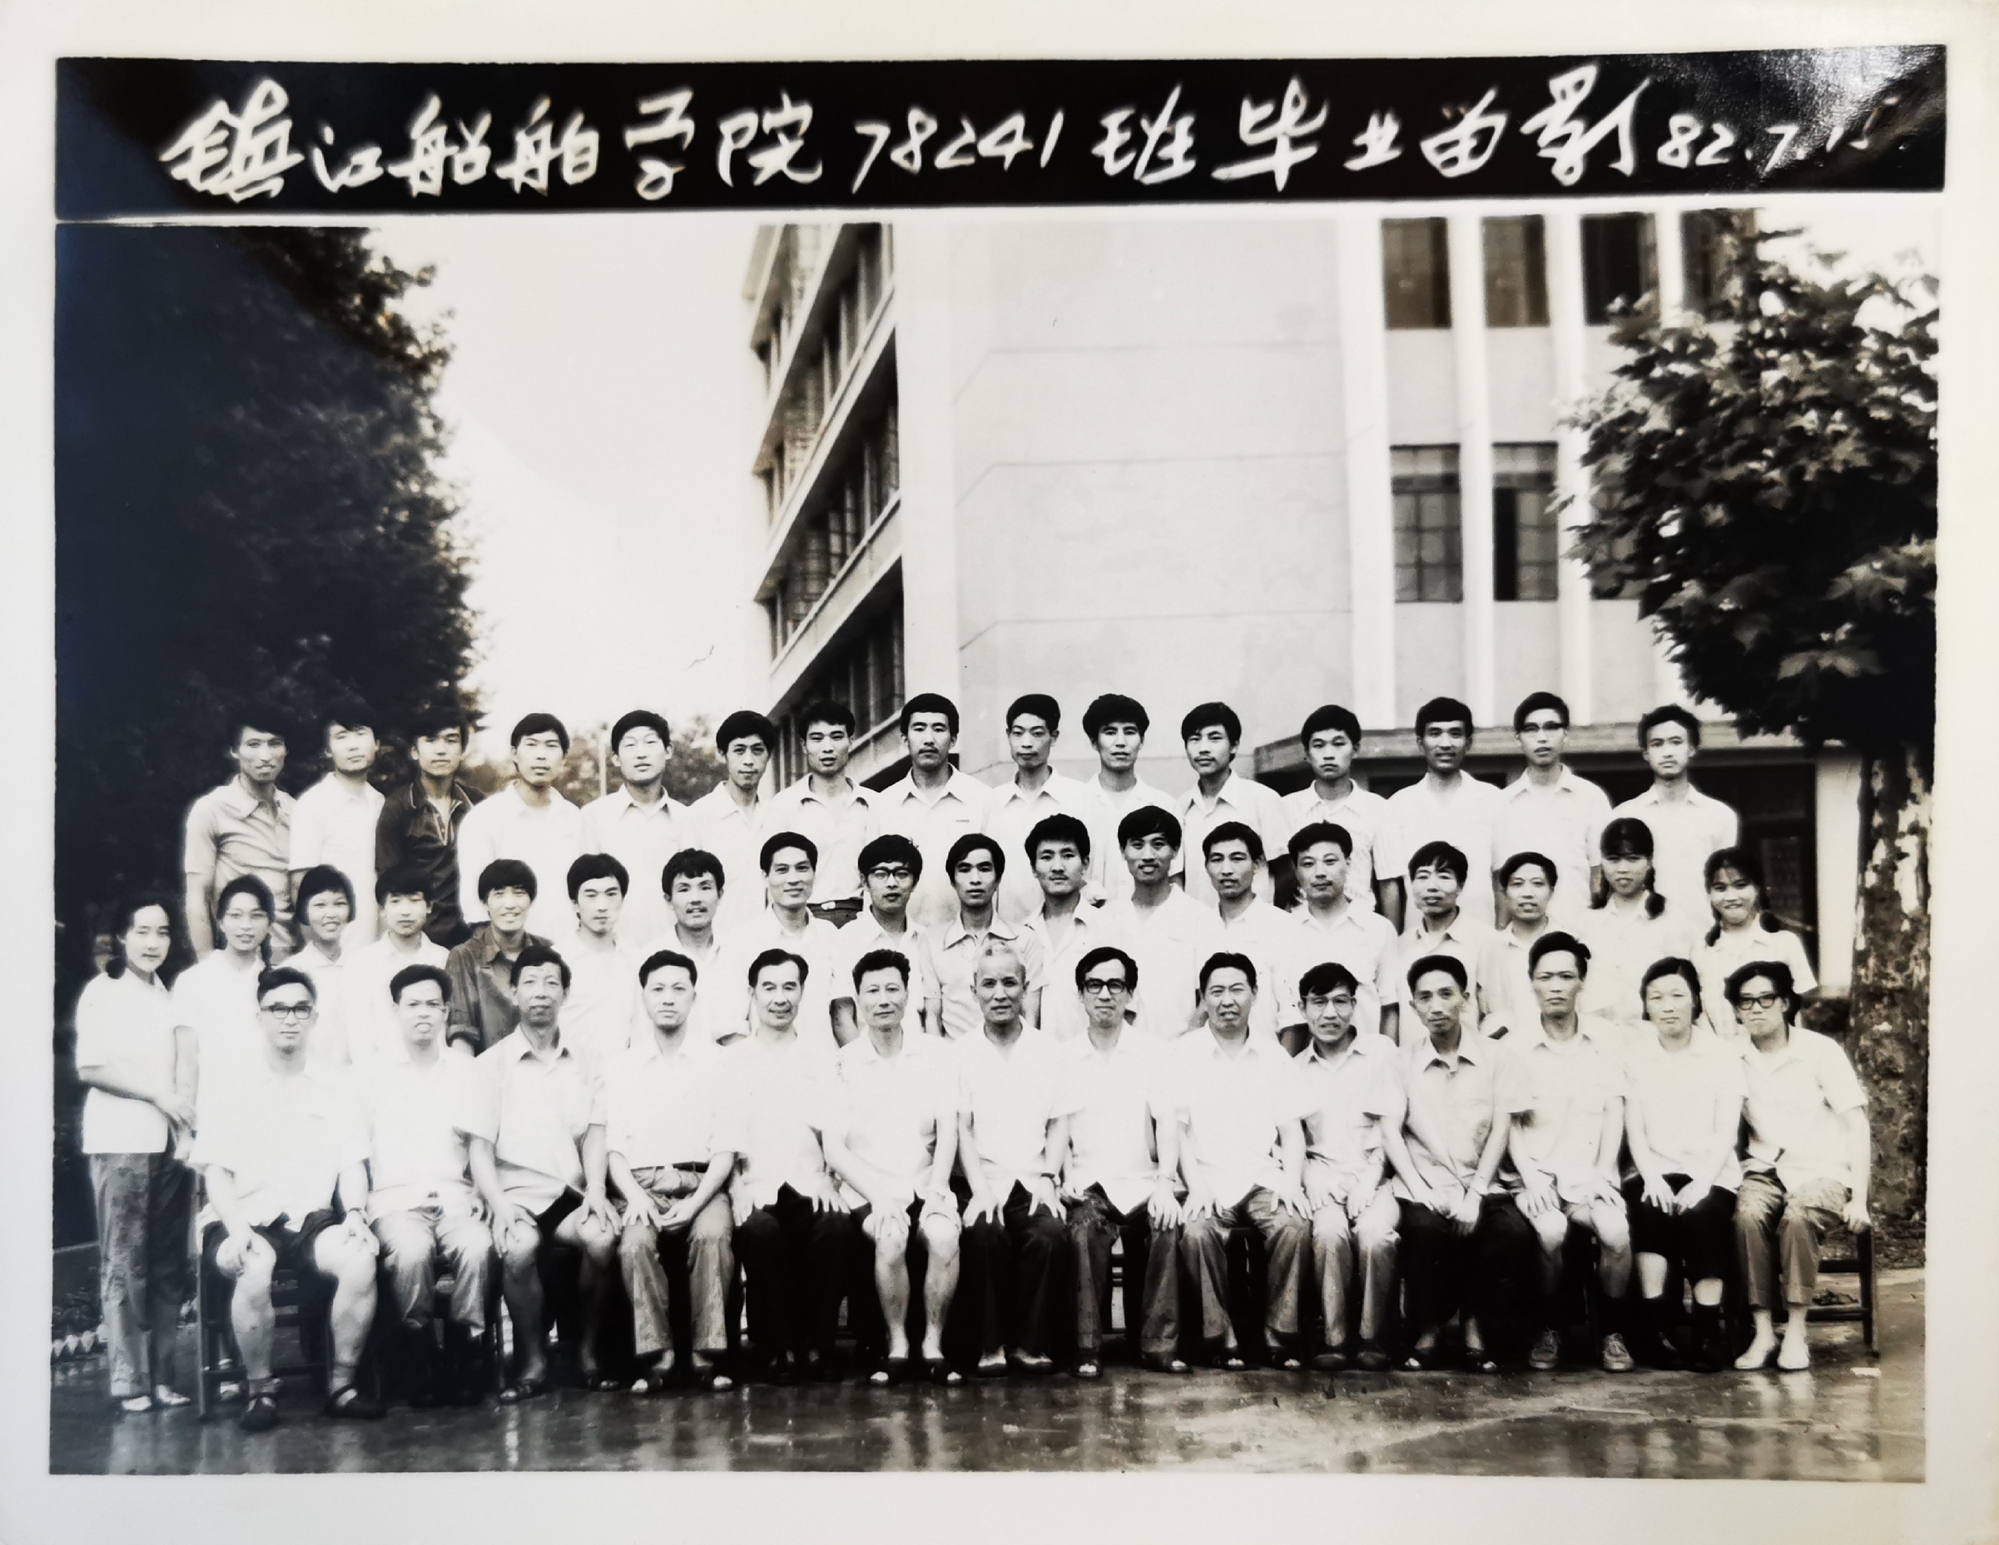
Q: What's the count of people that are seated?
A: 14